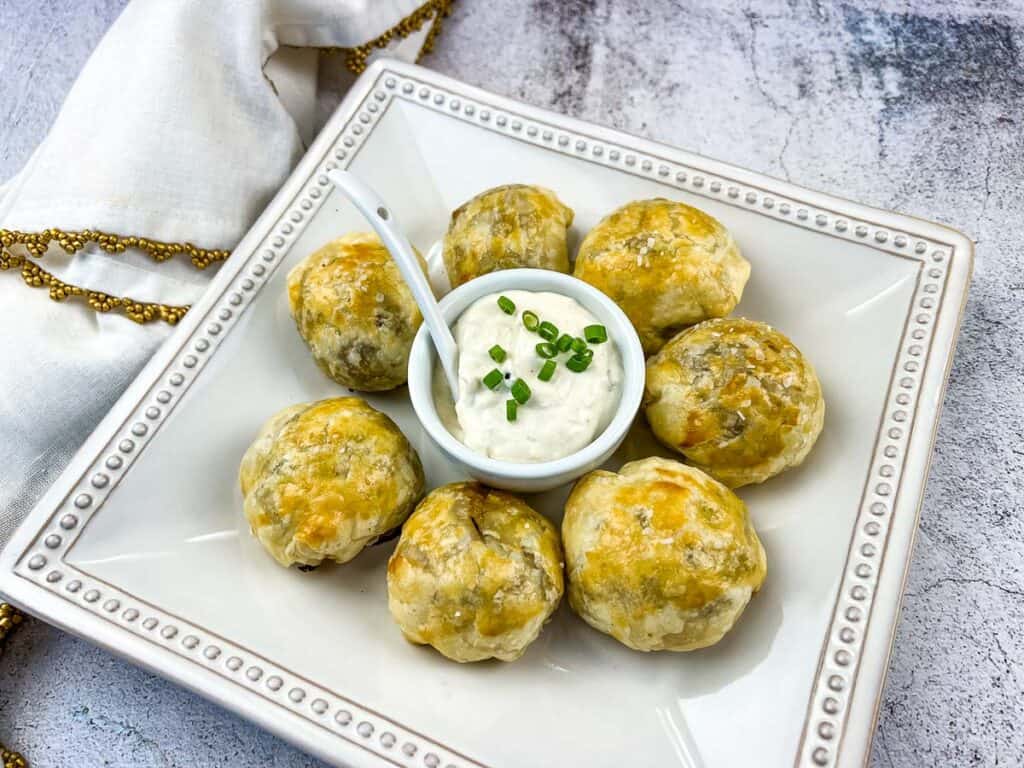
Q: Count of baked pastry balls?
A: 7